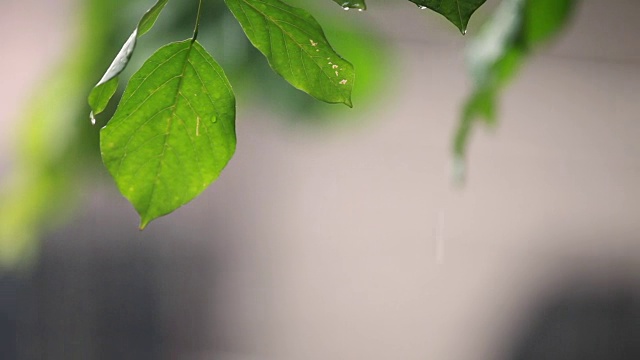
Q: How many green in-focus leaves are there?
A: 5